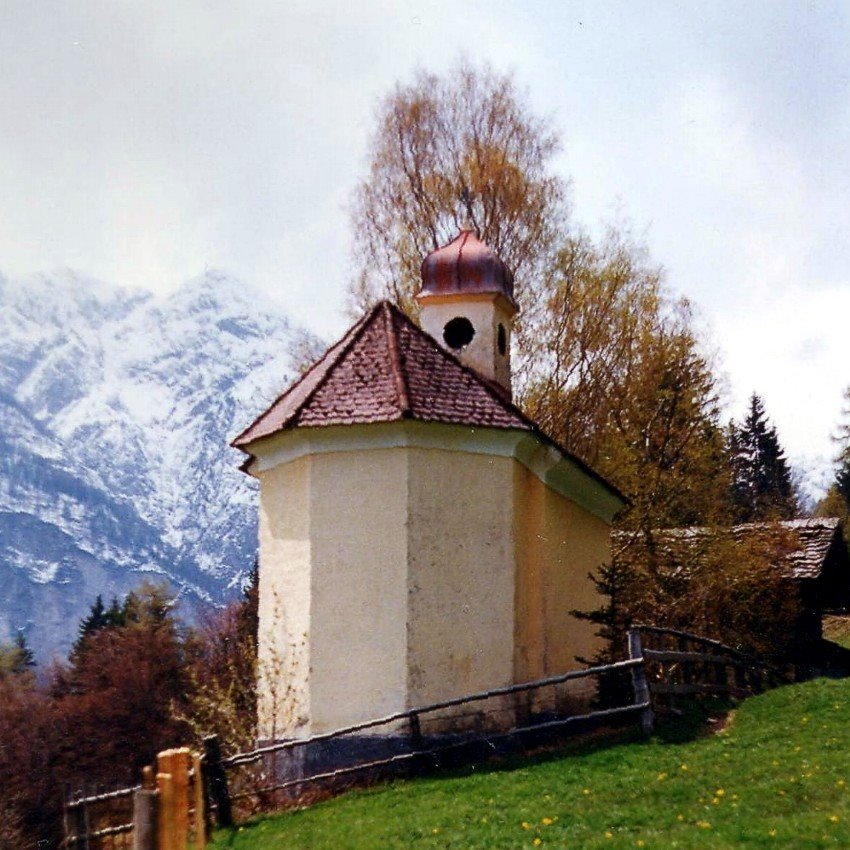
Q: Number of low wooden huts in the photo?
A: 1